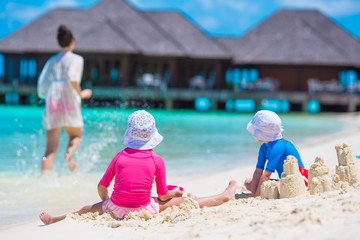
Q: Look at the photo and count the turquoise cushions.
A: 0